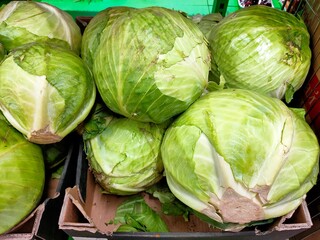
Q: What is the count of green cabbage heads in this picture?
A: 7